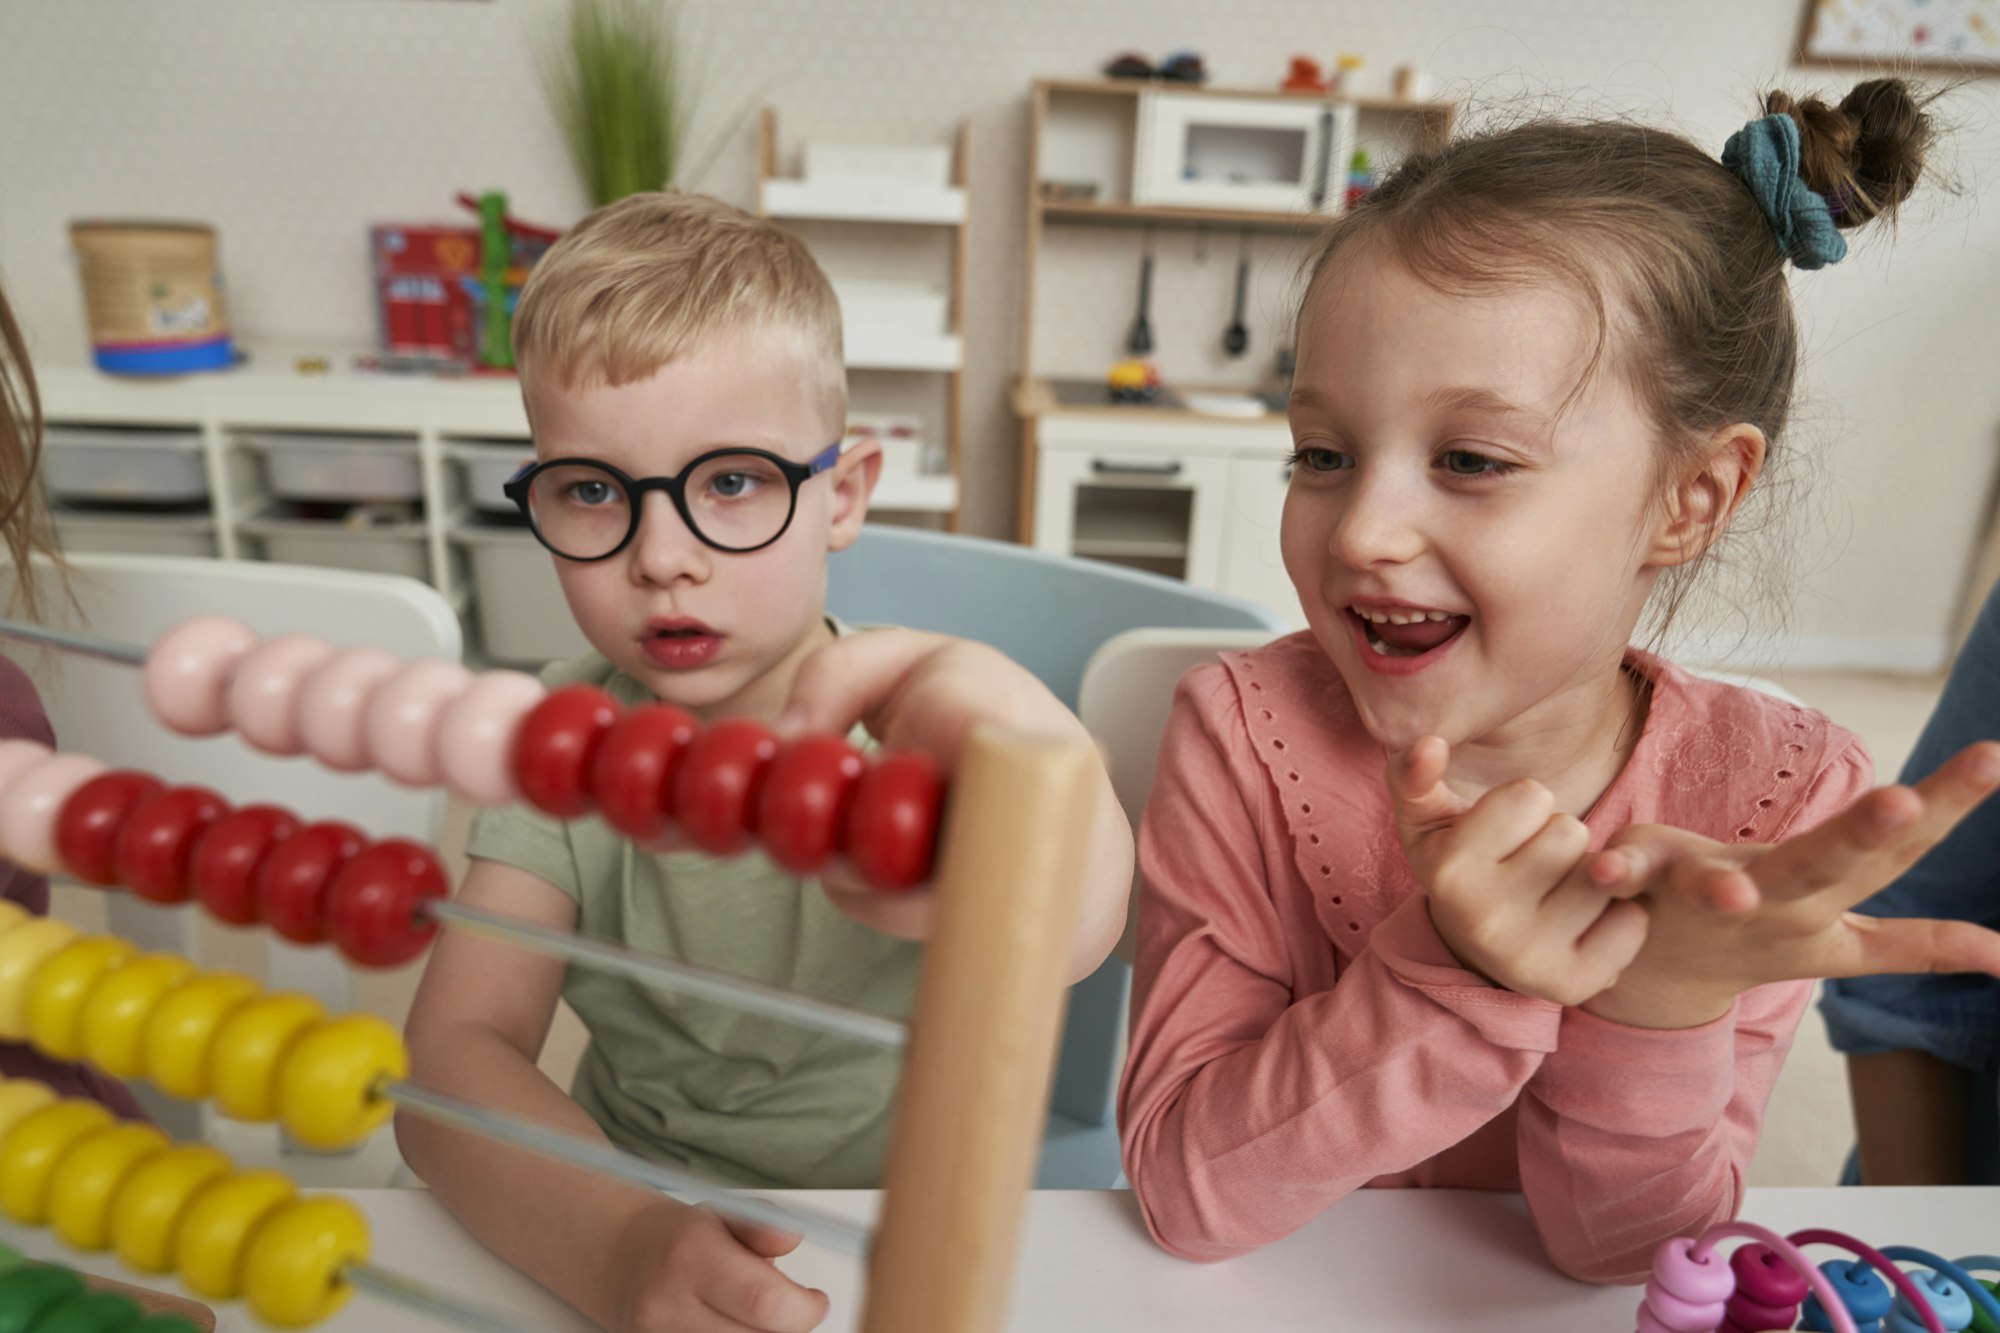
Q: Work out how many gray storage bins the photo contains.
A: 6